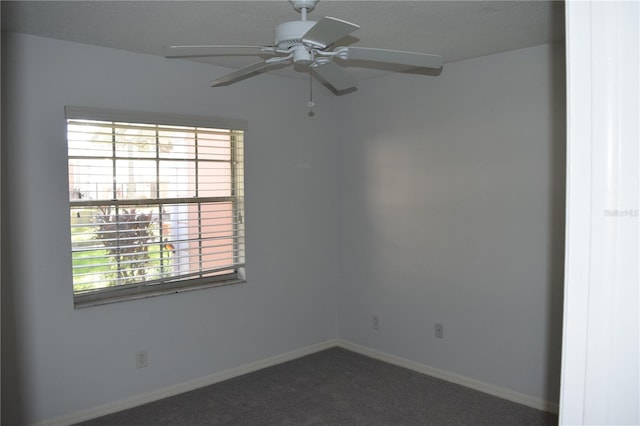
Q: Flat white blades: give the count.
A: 5